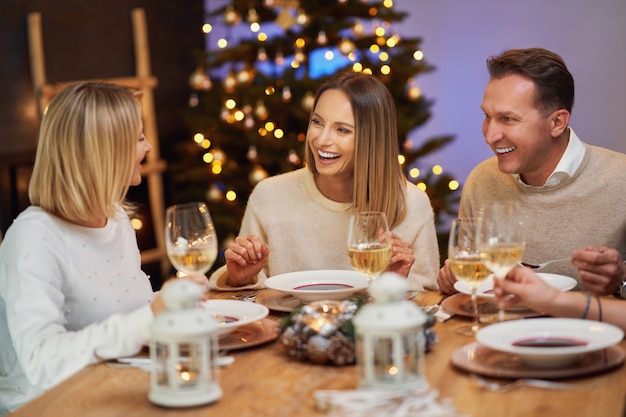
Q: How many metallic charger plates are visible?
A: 4